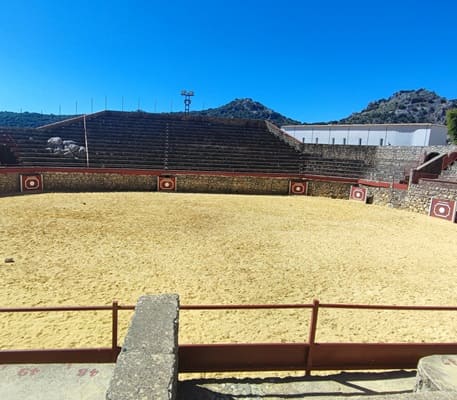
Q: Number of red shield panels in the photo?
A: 5